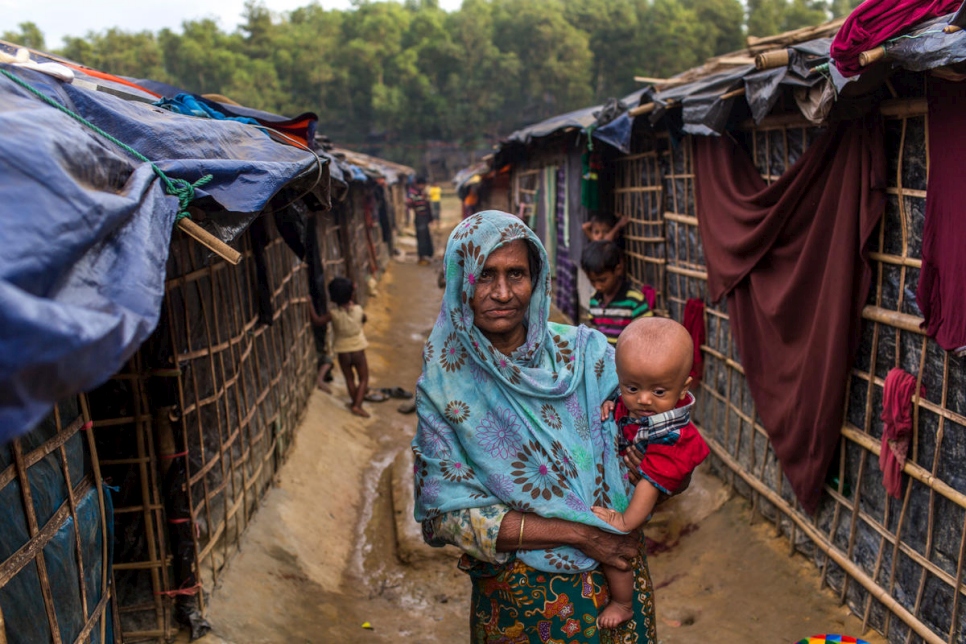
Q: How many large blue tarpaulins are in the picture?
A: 1